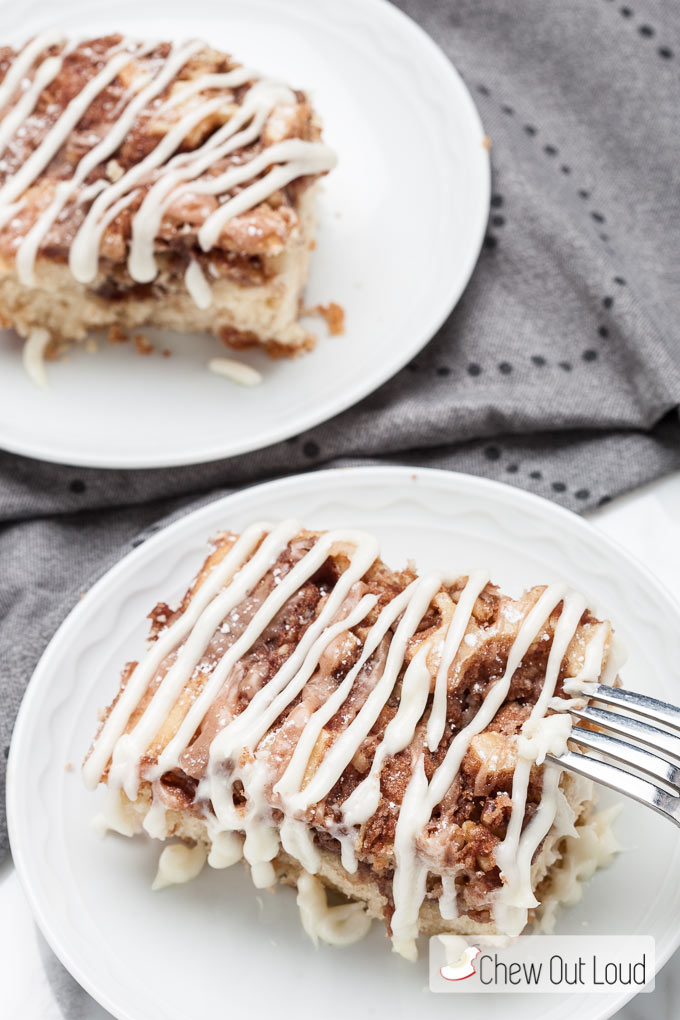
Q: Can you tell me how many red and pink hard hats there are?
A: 0